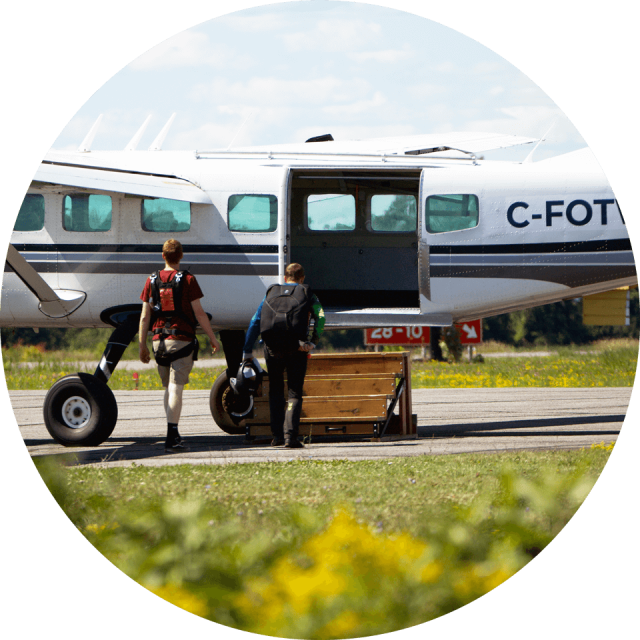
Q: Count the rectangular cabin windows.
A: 7